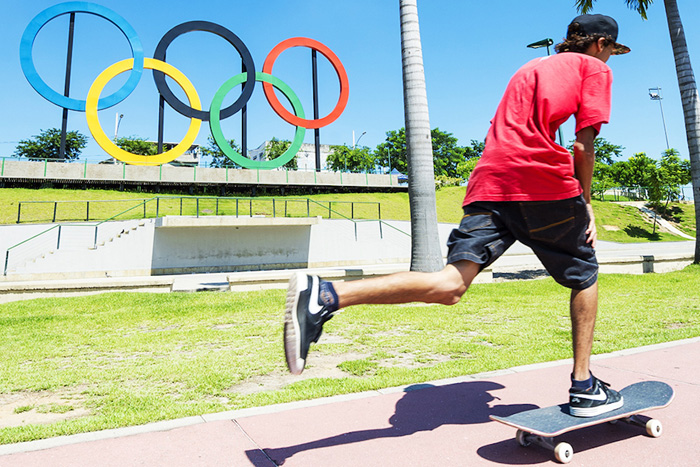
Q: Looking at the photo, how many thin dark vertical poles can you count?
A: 4